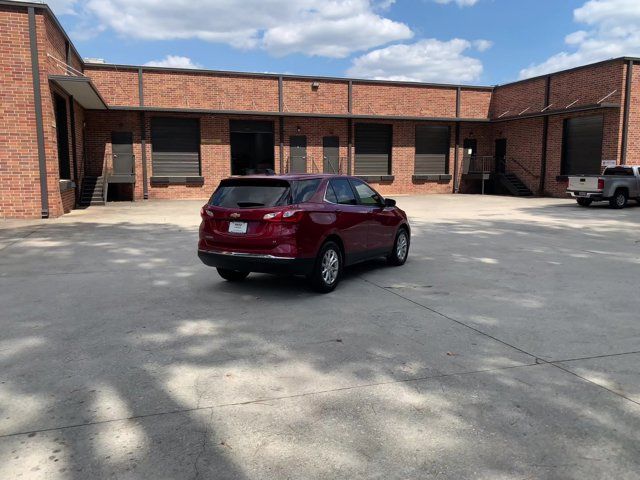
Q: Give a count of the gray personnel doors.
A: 5